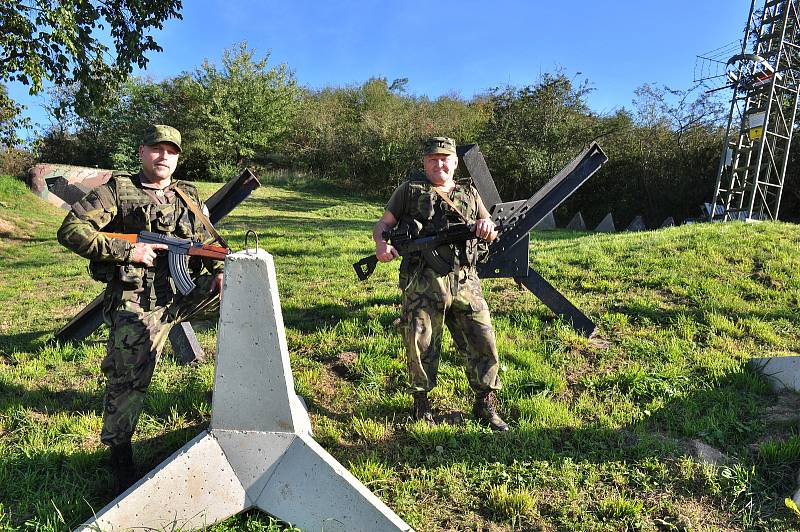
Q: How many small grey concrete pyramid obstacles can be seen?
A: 5